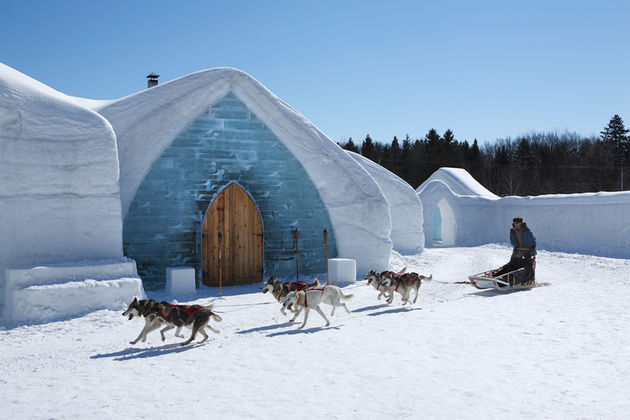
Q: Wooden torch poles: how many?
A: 4